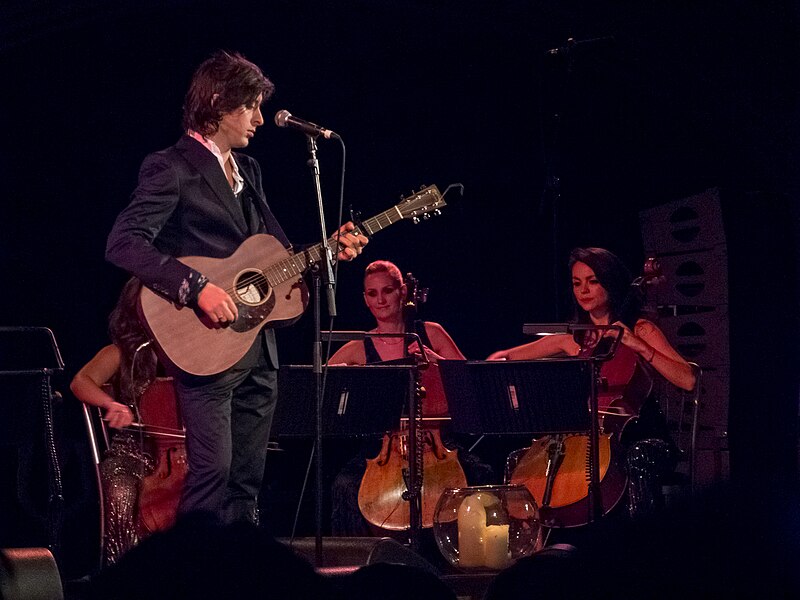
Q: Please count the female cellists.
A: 3